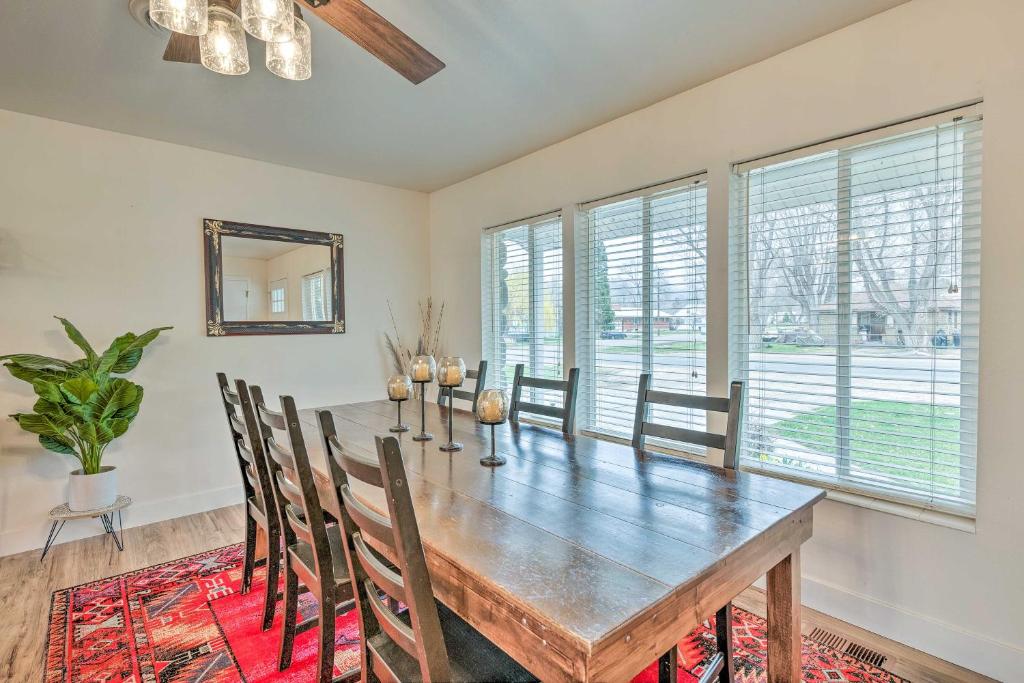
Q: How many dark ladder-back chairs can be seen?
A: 6